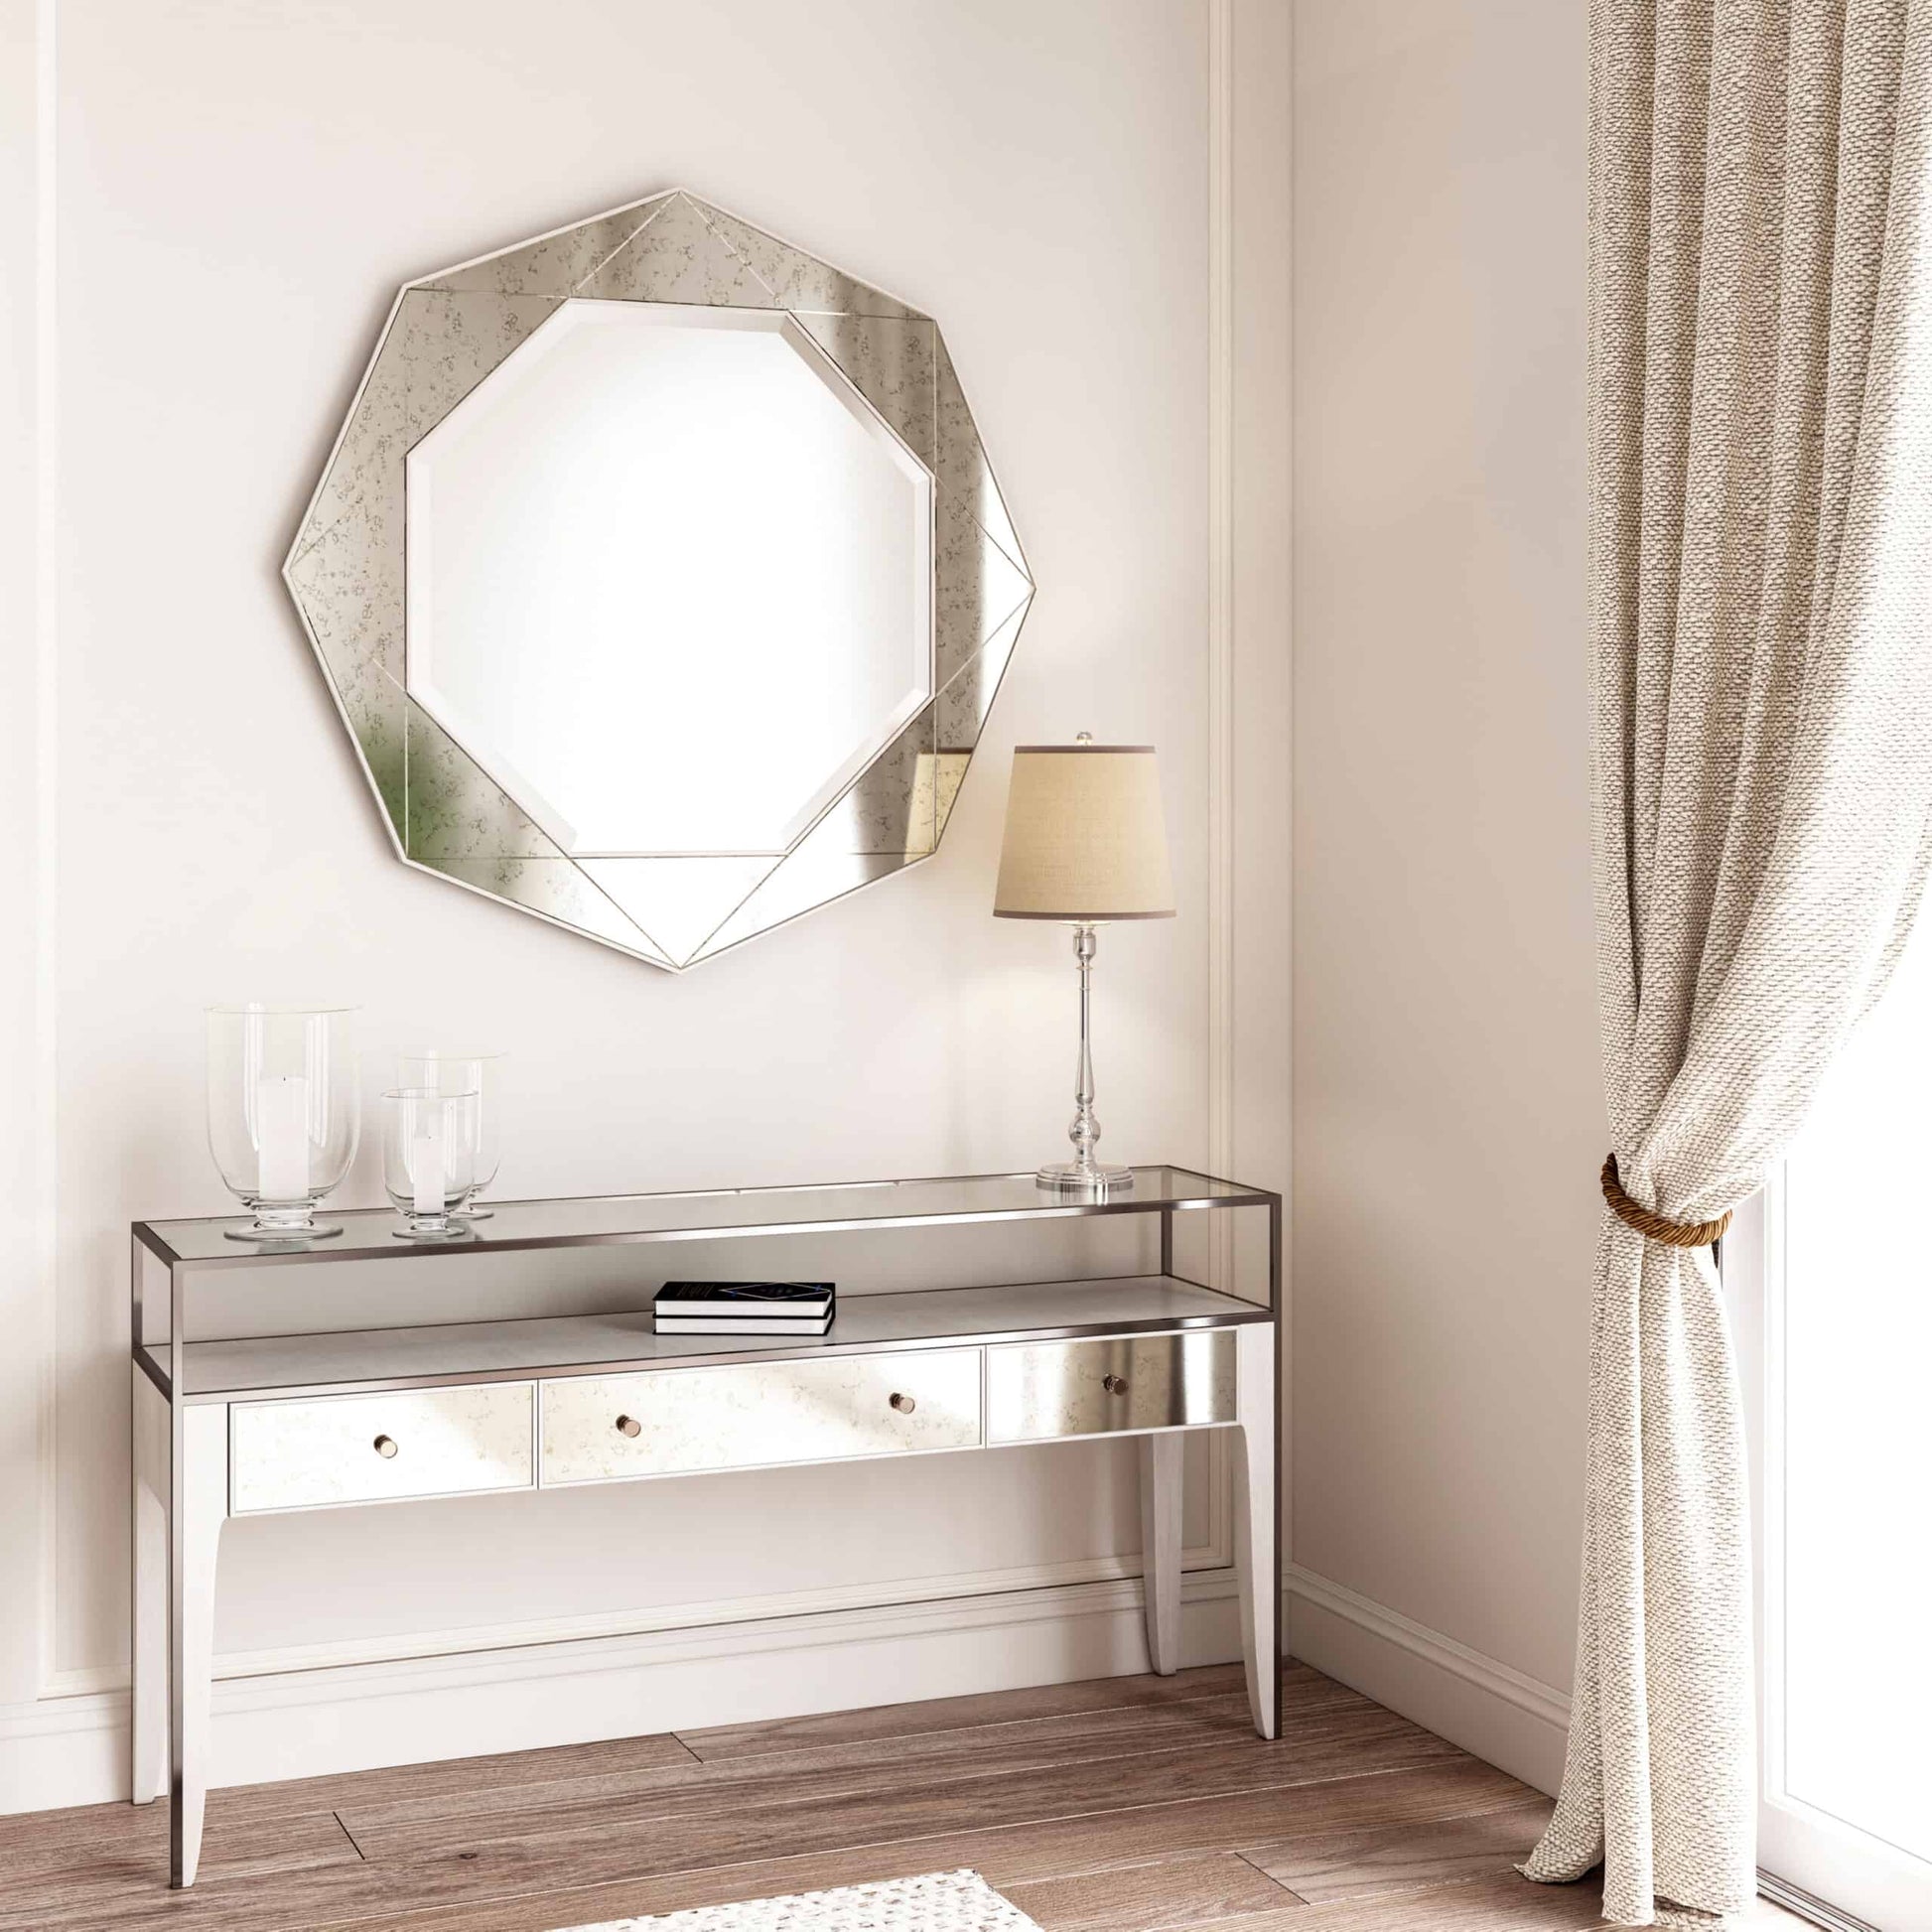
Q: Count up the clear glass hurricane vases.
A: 3